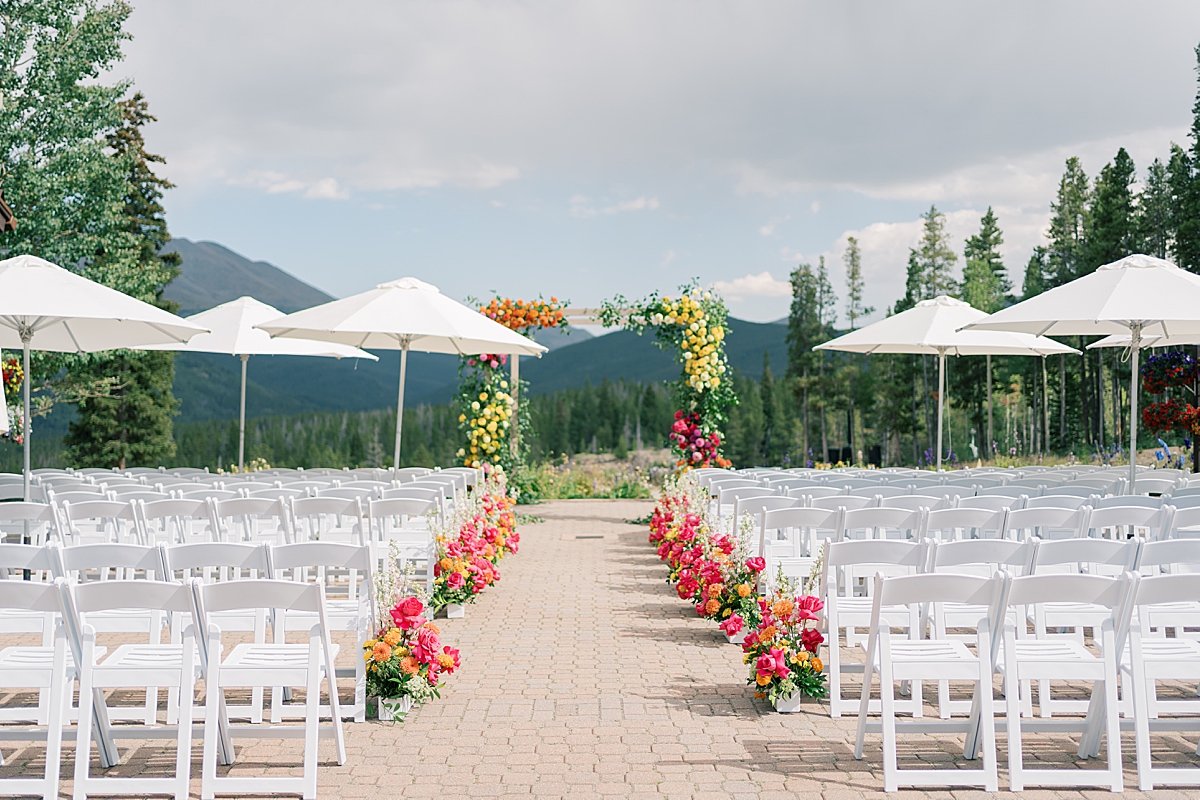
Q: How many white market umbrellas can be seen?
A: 6